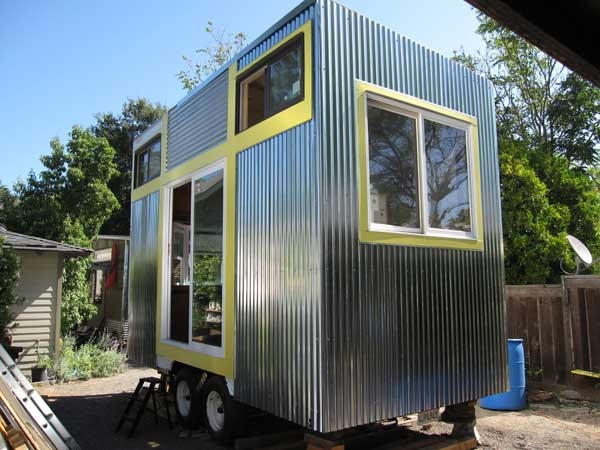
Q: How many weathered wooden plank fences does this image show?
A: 1